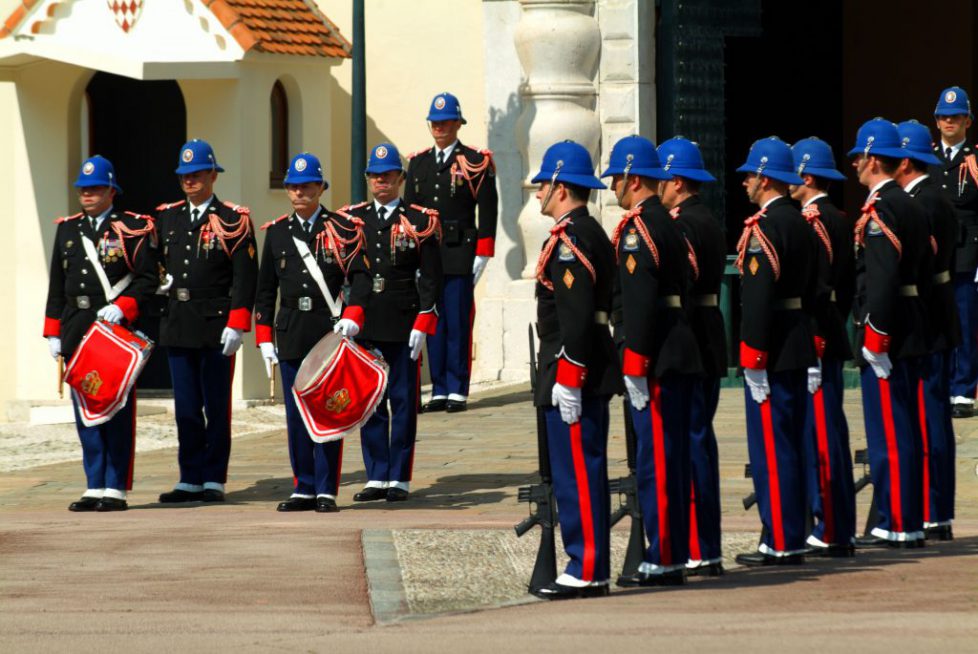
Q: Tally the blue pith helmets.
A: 13